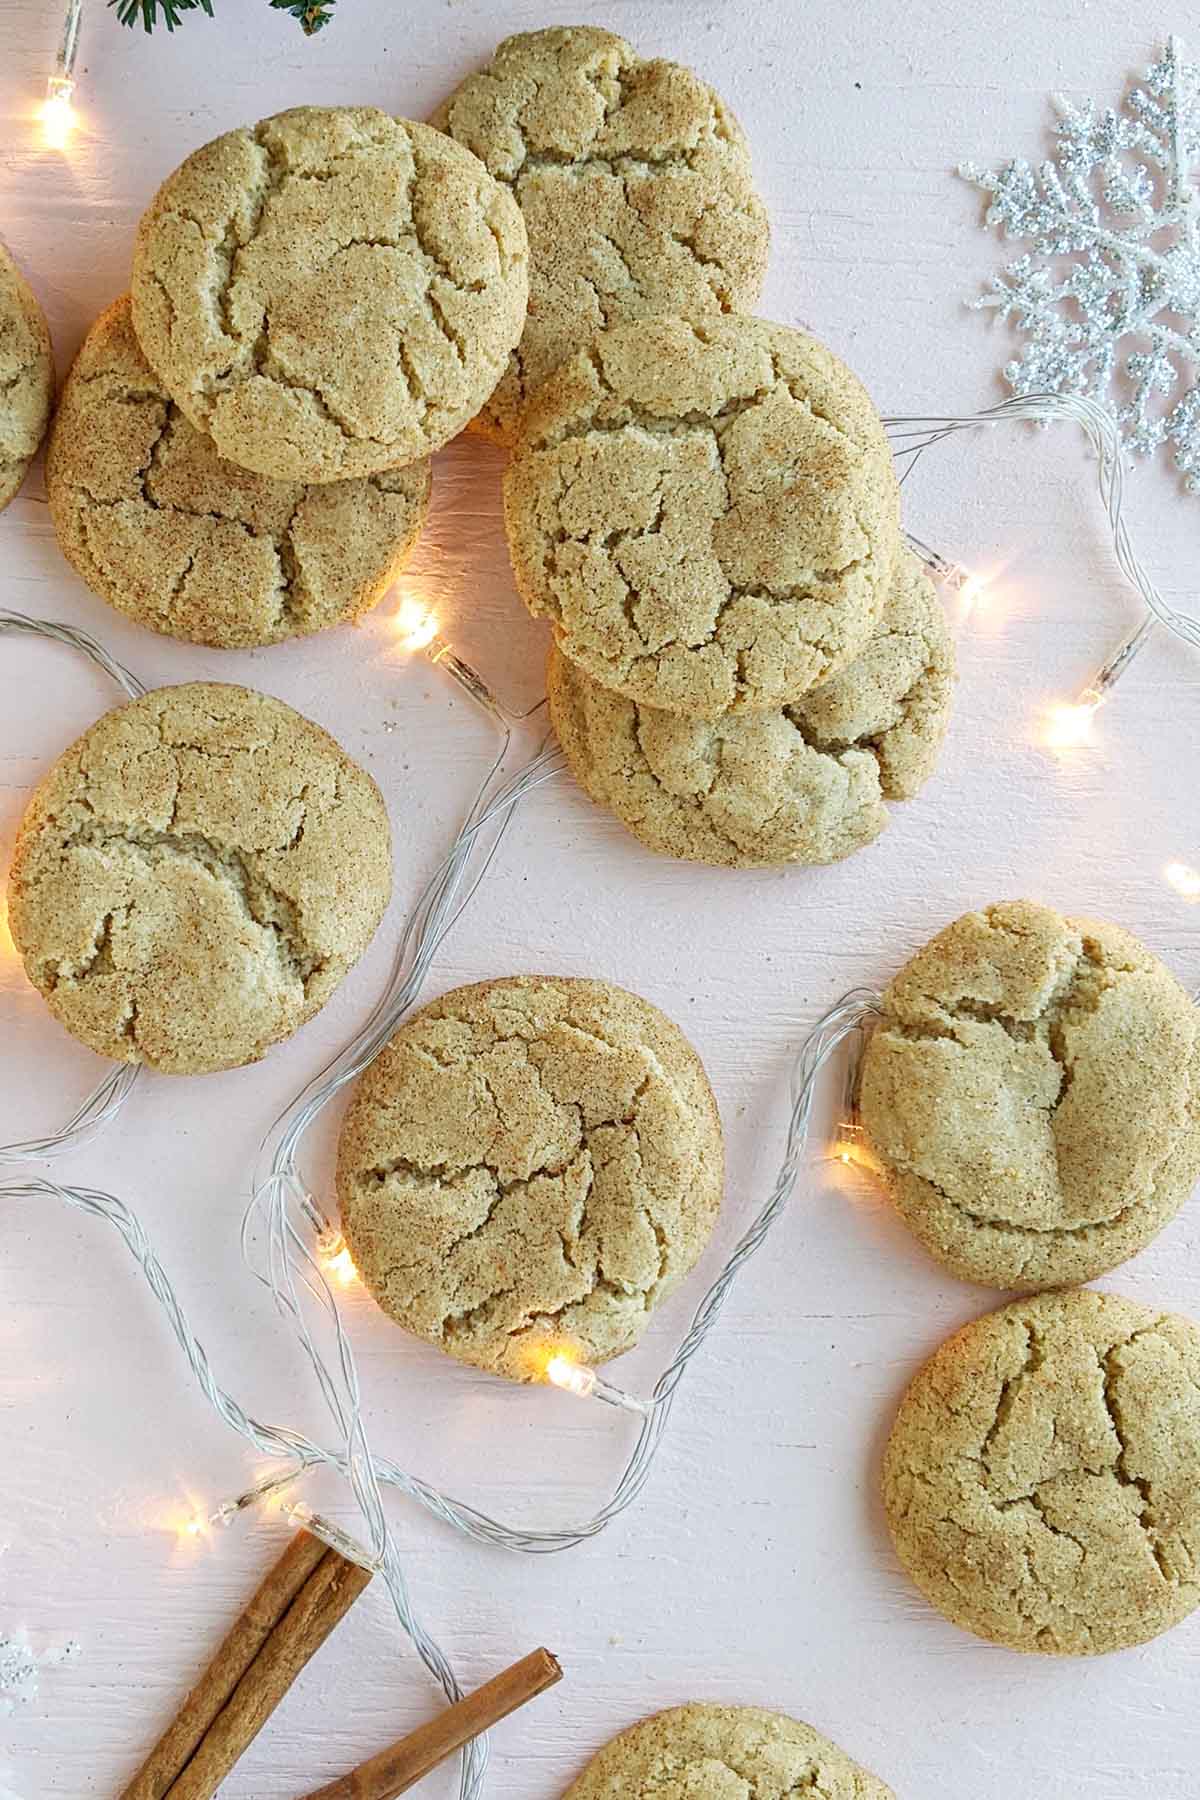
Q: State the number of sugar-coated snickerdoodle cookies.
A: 11